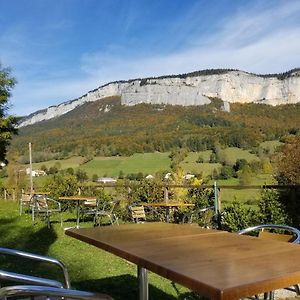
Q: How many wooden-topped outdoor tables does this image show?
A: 4